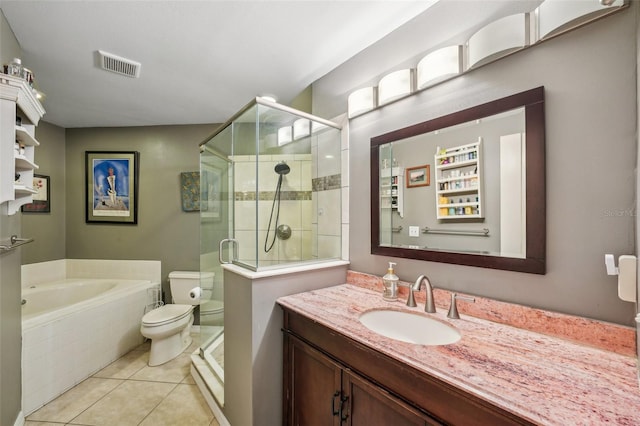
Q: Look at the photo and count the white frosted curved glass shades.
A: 5